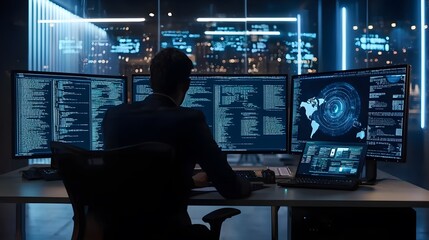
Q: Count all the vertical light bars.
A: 3